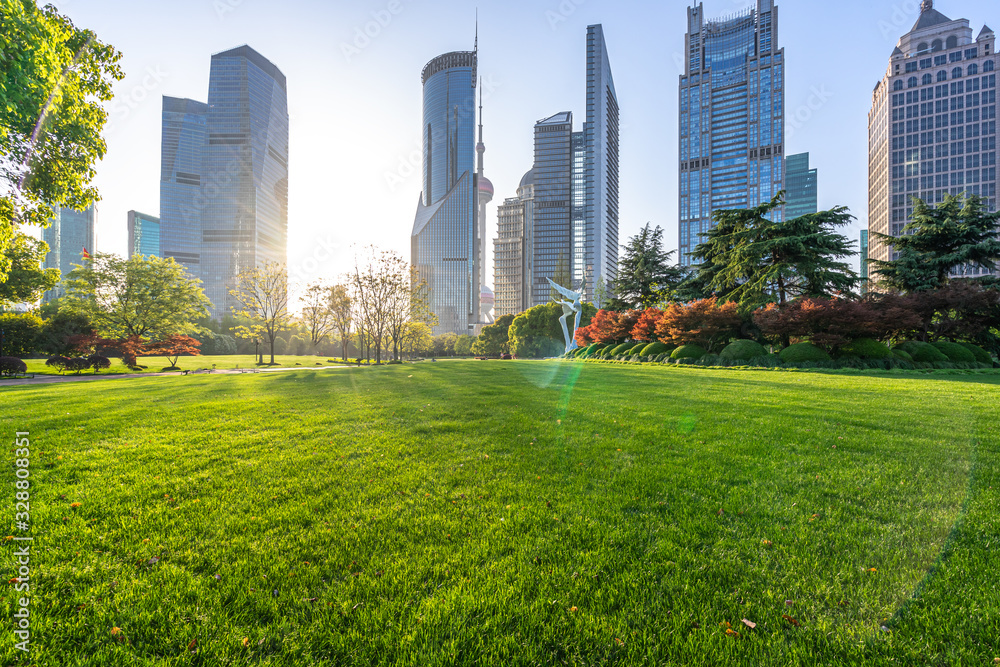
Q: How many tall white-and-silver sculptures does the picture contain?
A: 1